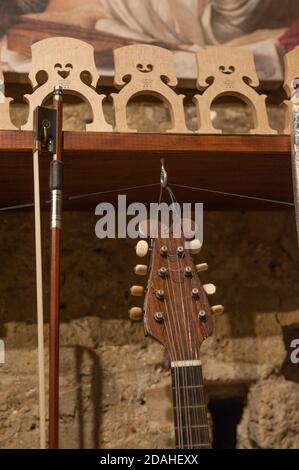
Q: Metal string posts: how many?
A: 8